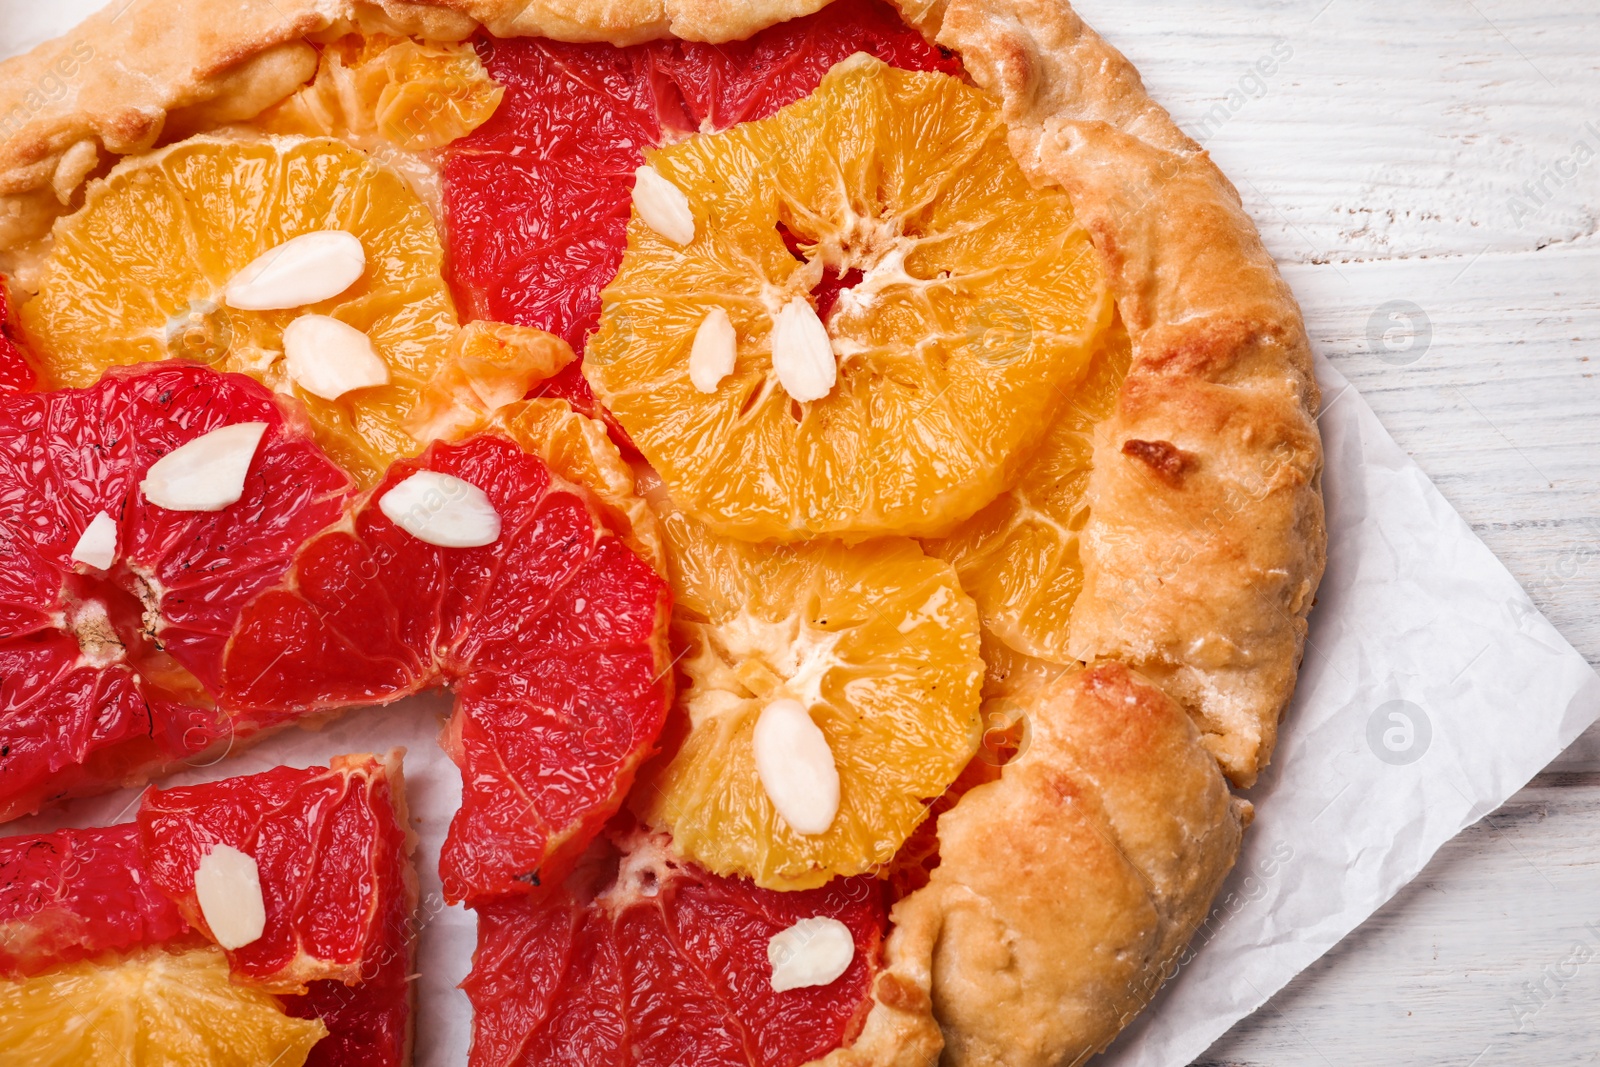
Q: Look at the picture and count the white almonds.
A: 11